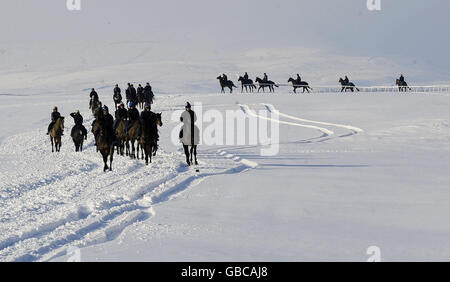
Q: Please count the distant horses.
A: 6